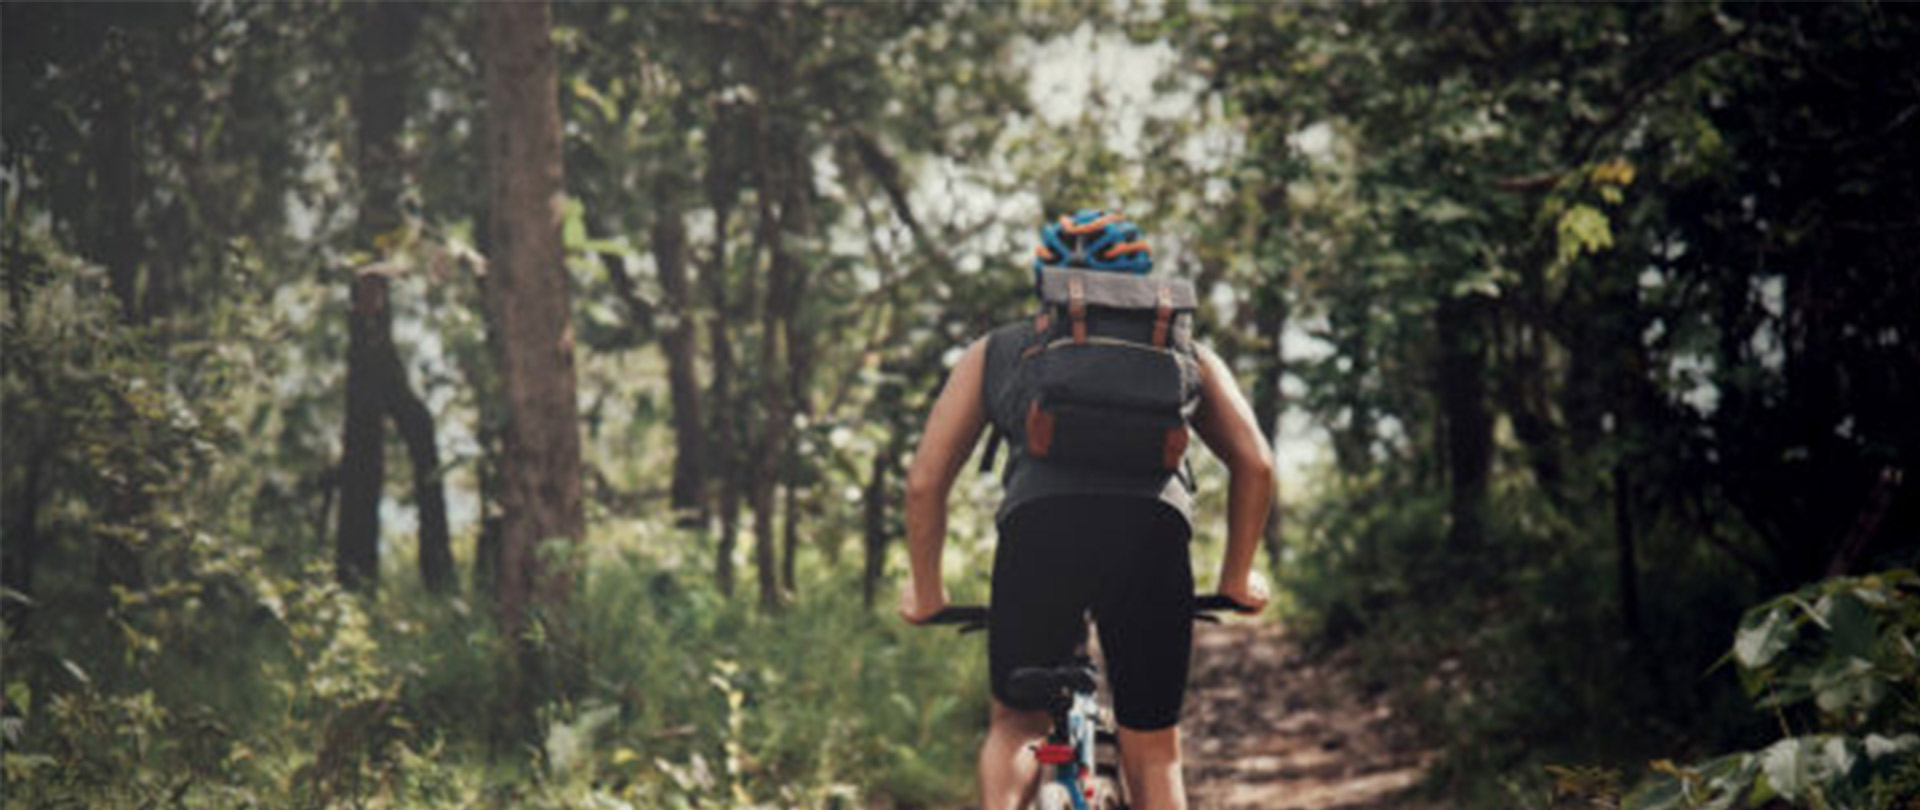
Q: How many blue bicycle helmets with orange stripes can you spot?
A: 1